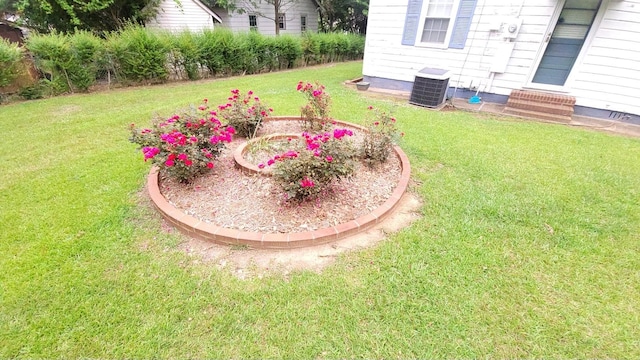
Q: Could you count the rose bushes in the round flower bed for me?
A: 5